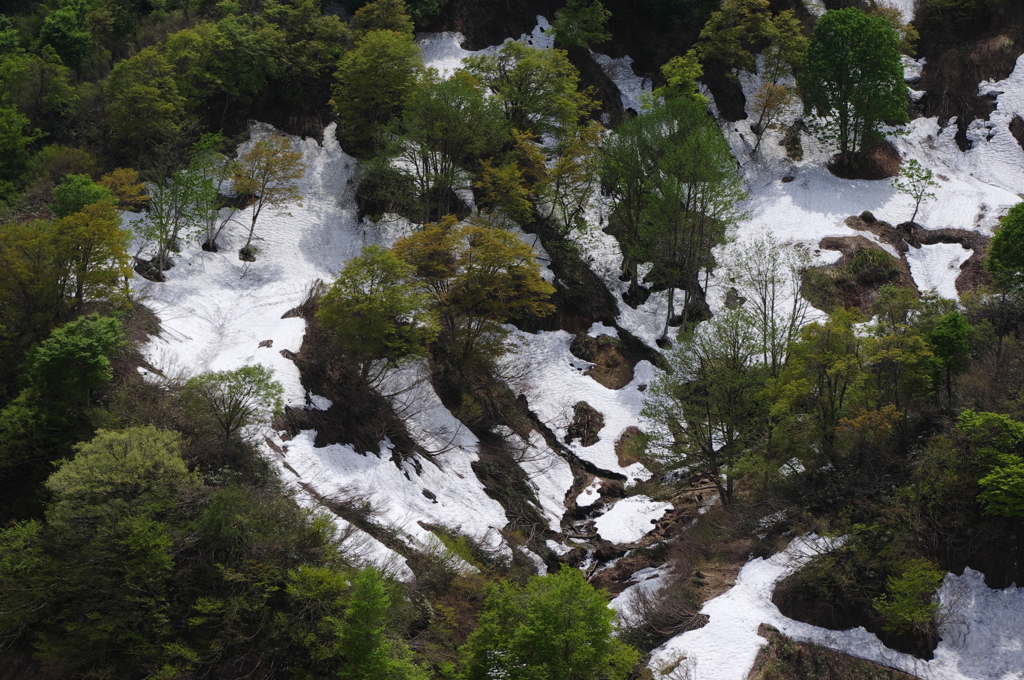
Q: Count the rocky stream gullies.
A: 1